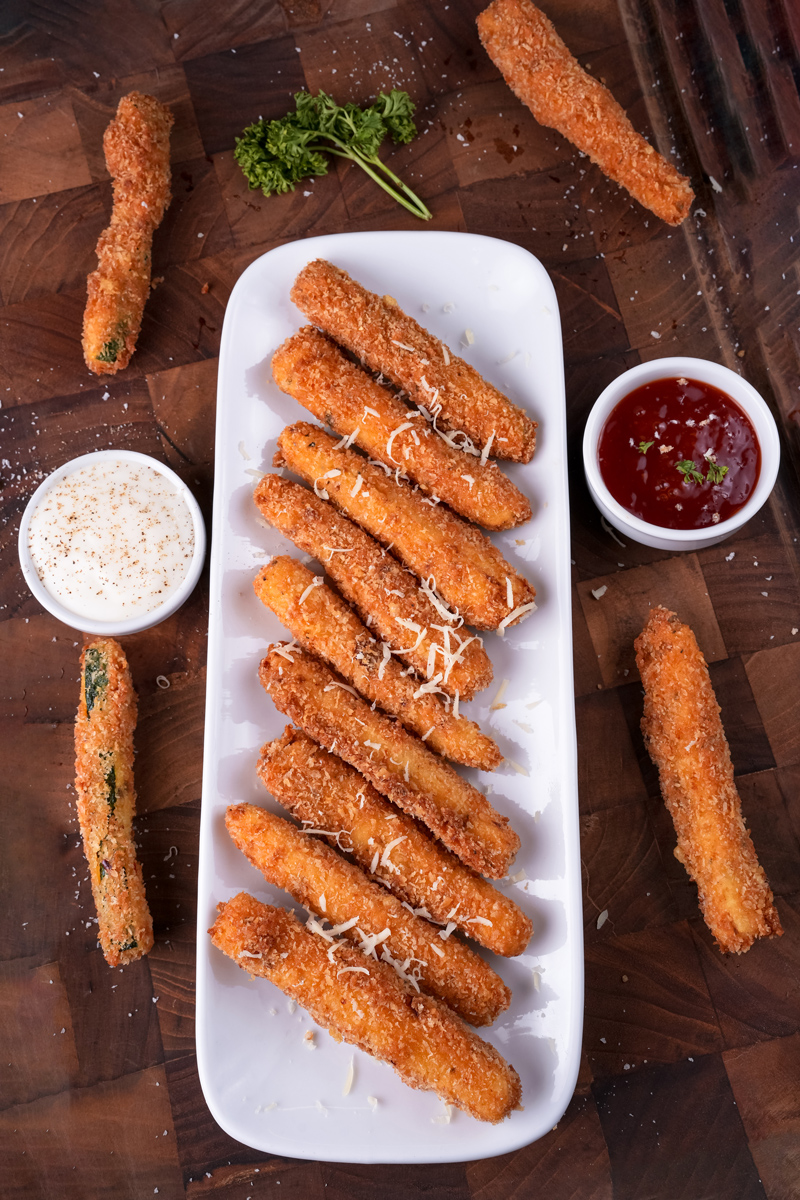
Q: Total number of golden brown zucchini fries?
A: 13